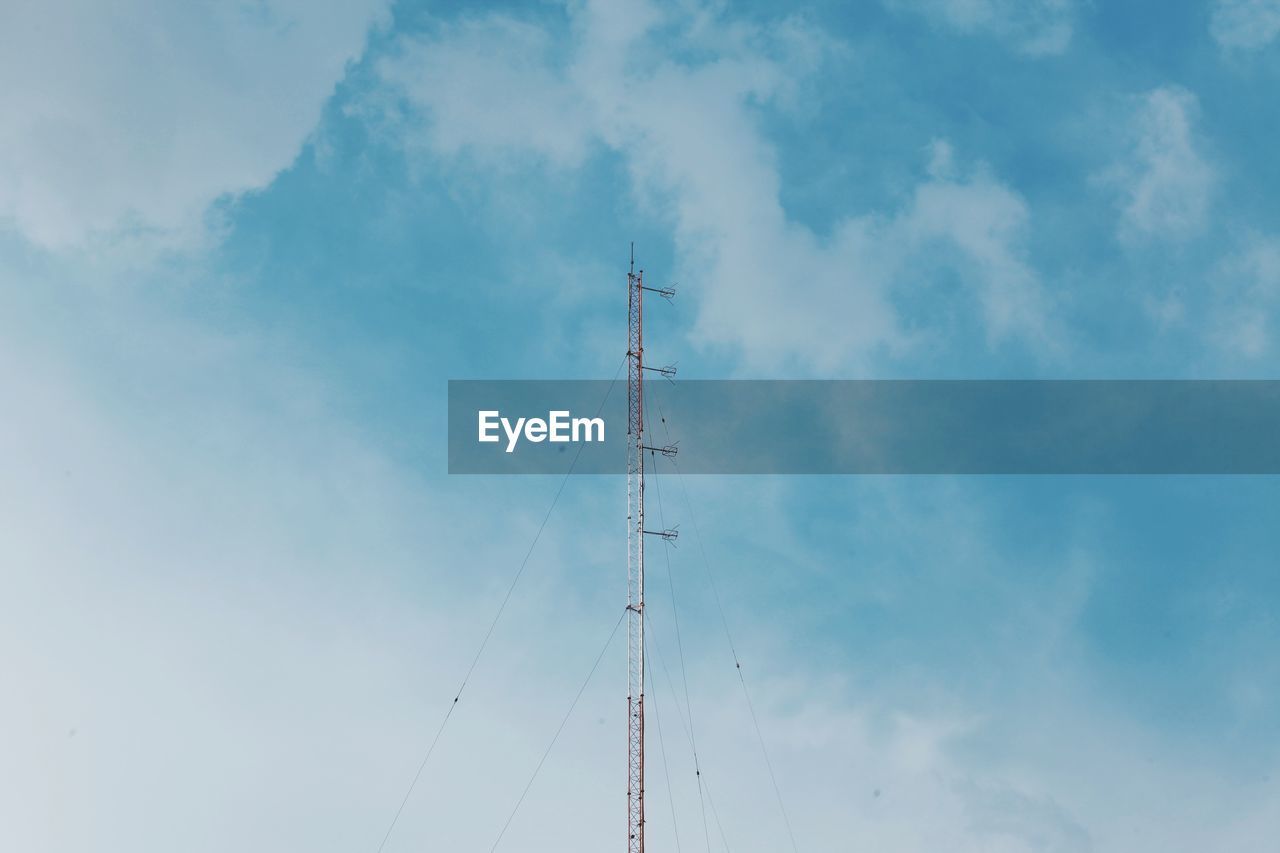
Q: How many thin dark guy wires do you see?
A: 6